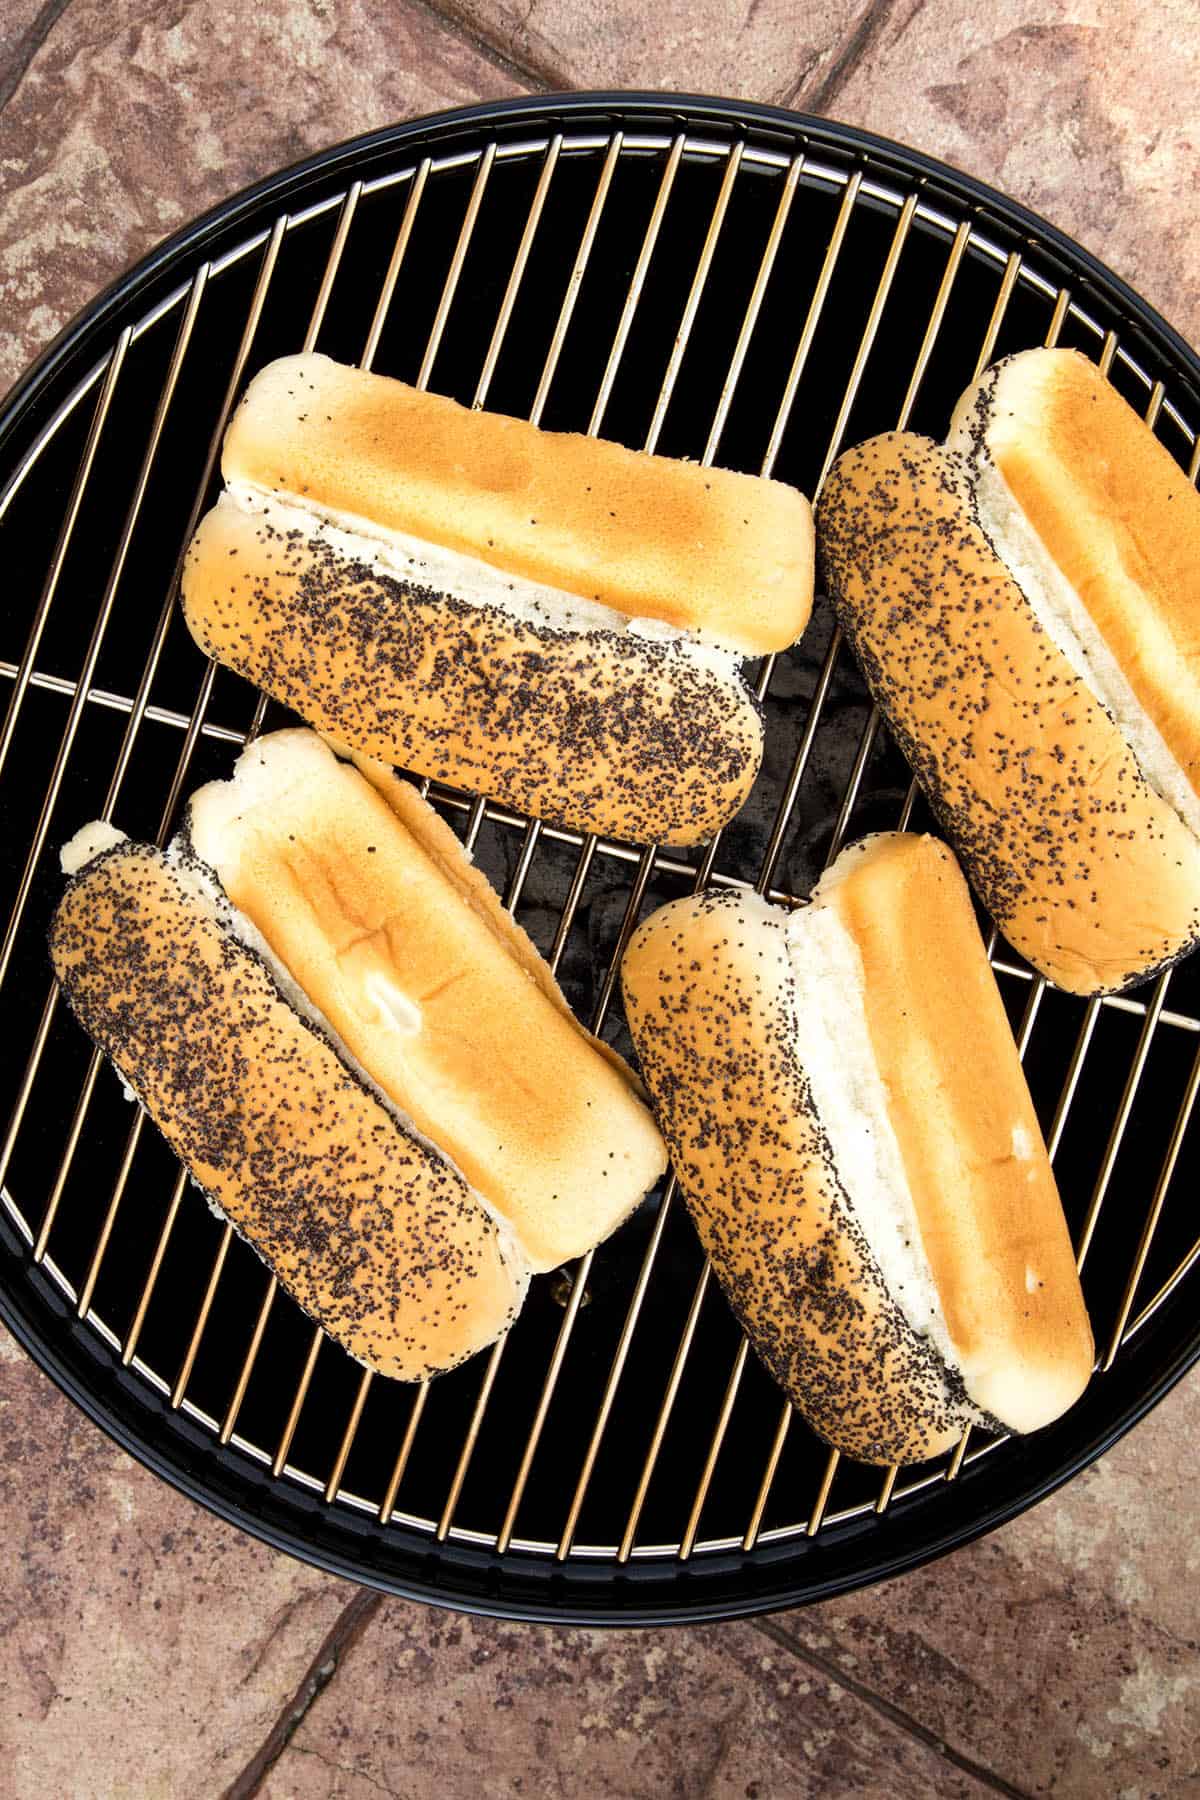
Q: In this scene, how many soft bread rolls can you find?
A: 4